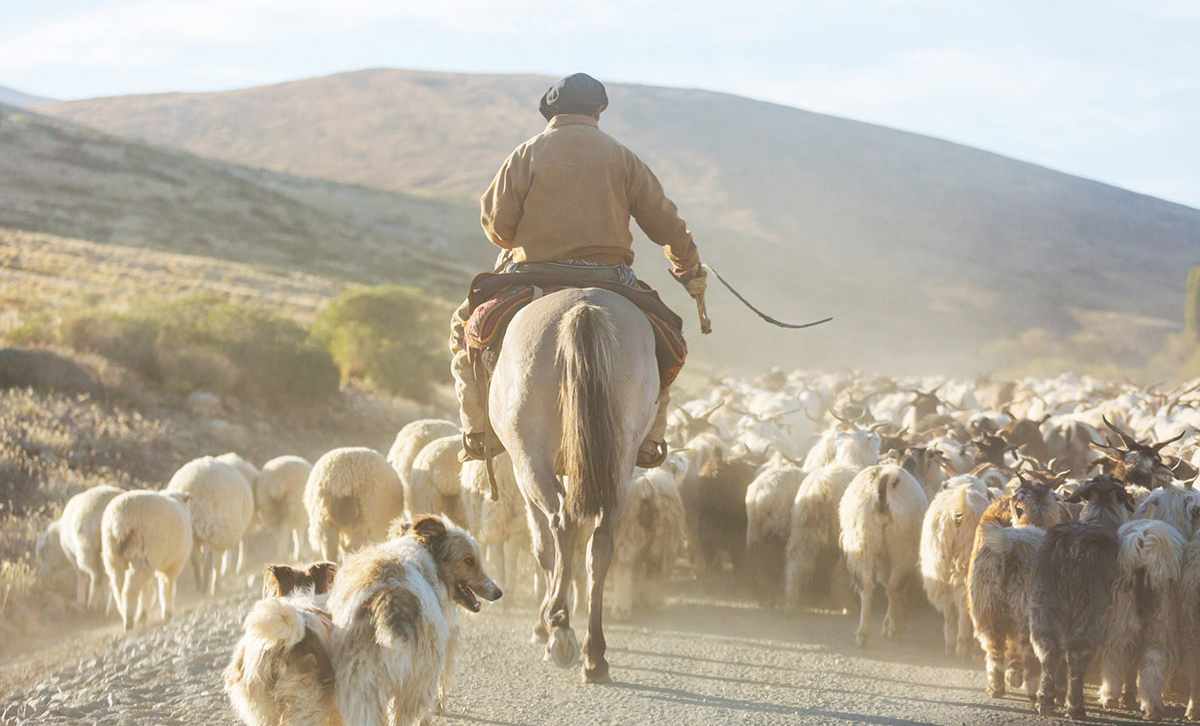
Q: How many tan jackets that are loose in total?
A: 1